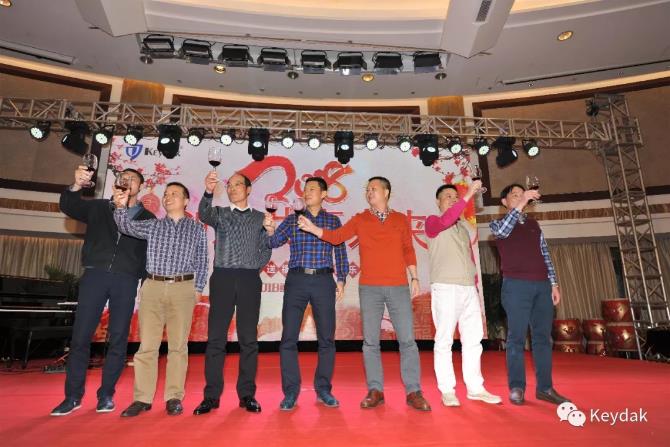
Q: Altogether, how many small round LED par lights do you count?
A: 12